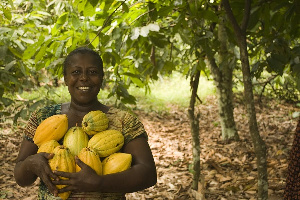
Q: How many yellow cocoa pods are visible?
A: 8